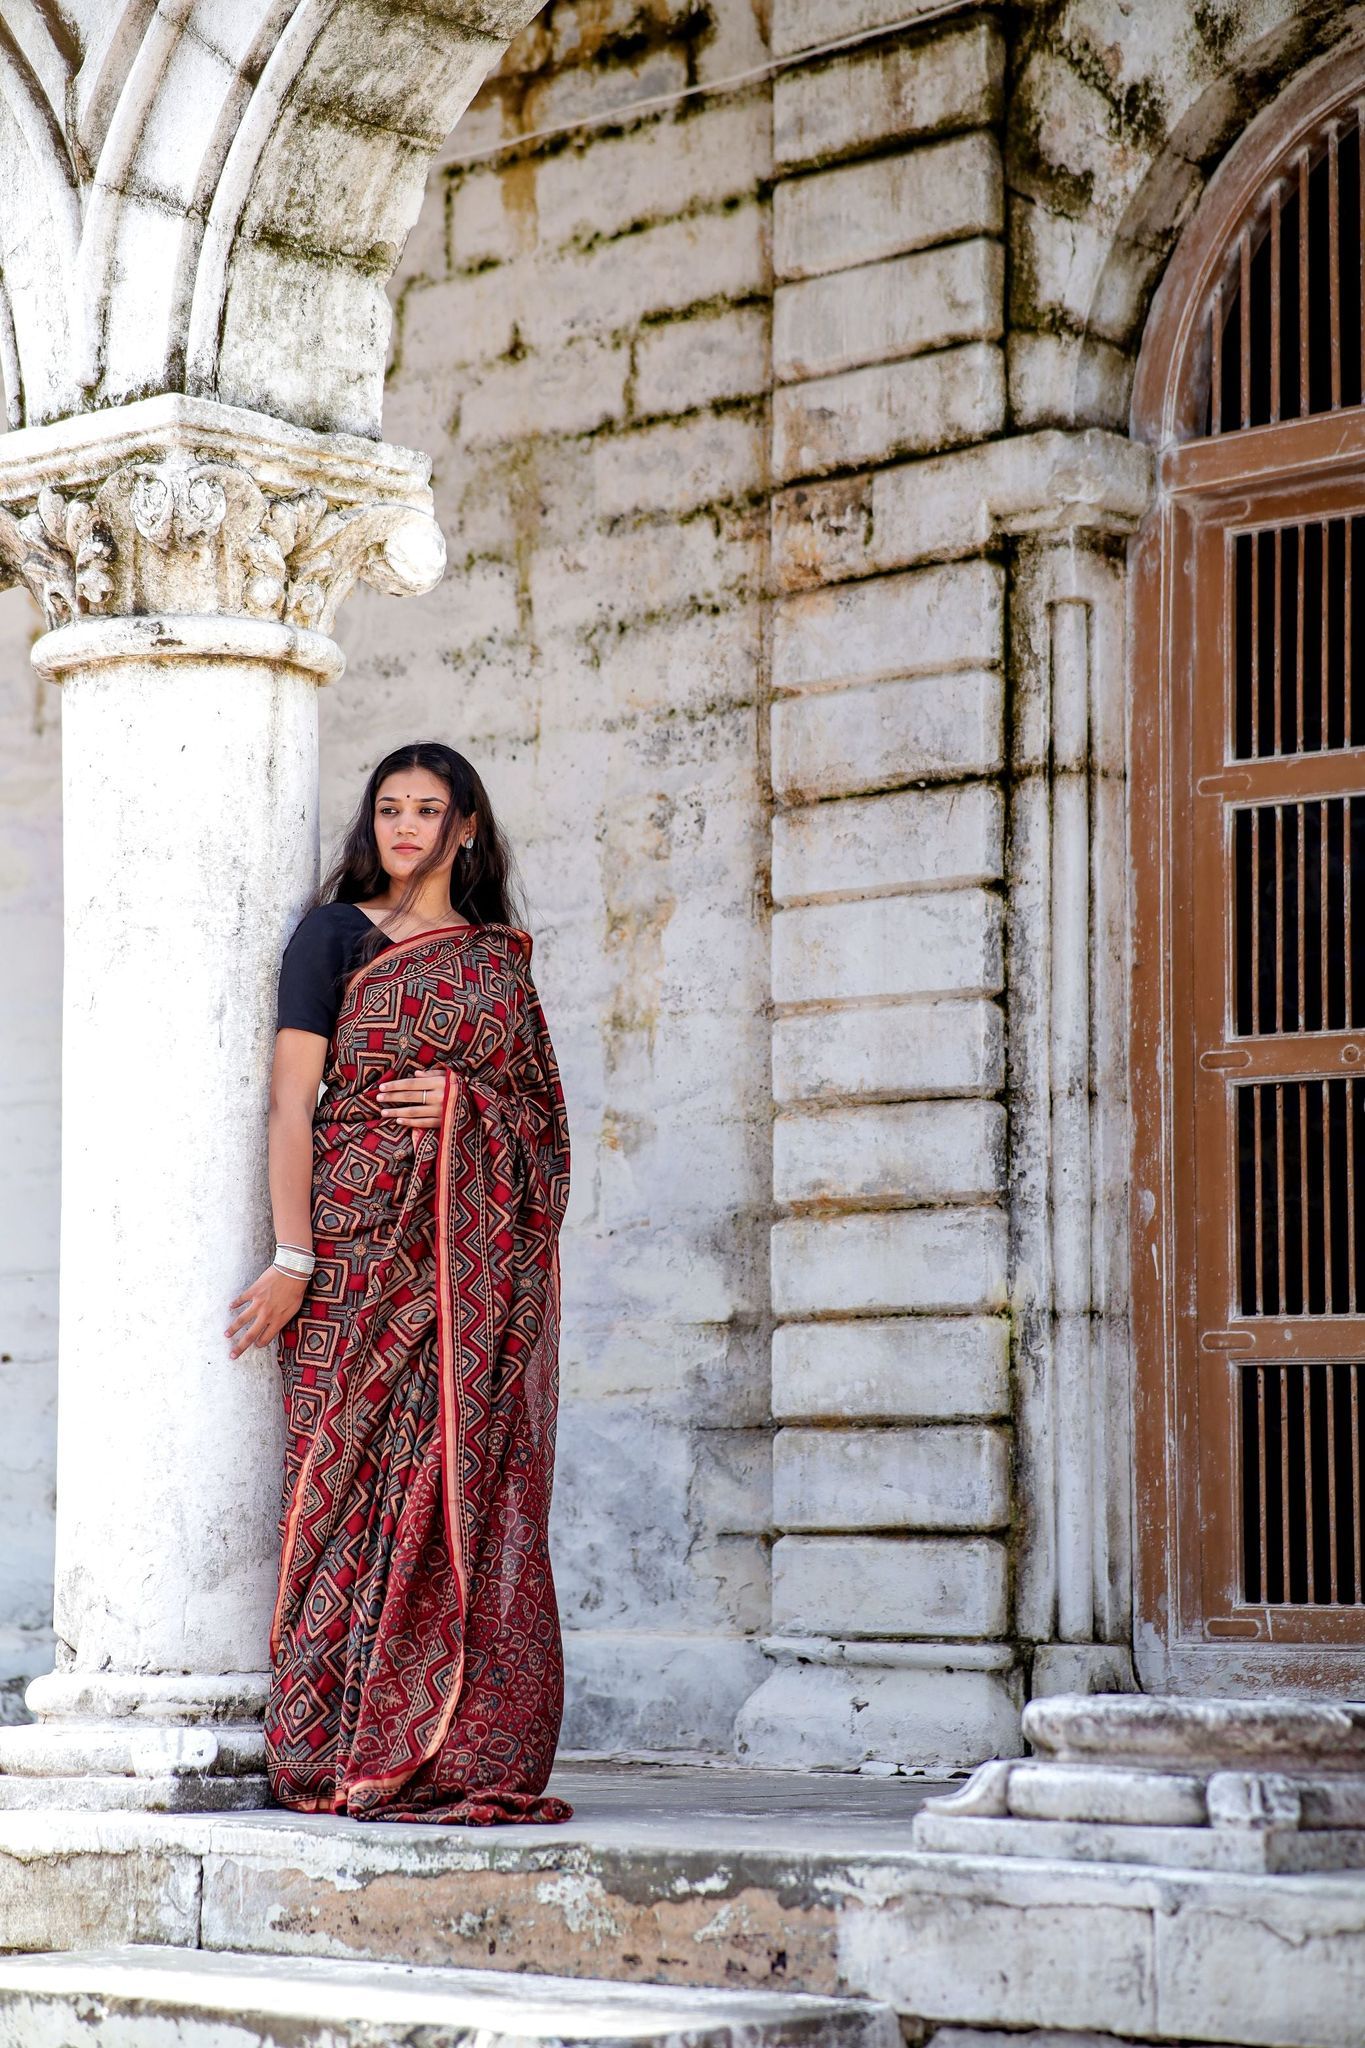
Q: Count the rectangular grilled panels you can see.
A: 4